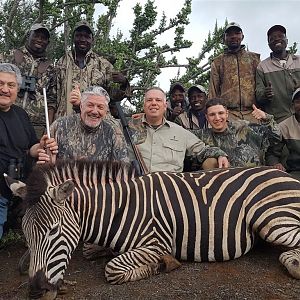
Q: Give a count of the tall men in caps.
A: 4